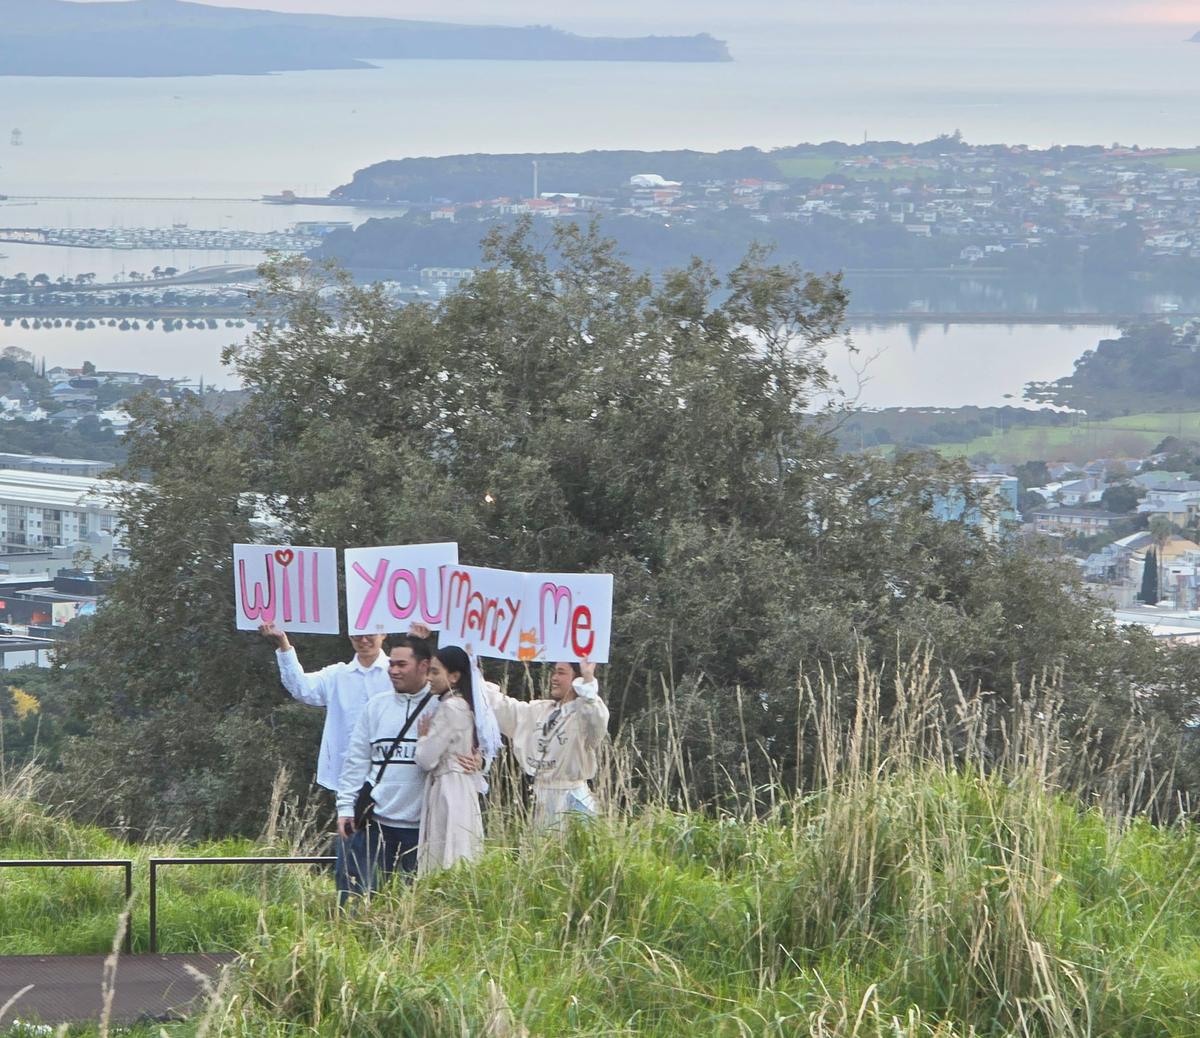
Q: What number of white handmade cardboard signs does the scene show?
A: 4